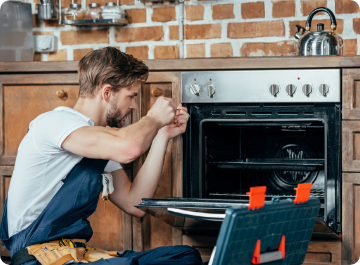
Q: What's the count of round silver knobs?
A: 6